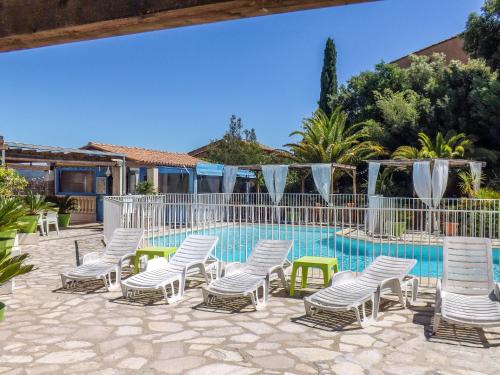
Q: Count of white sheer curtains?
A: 8